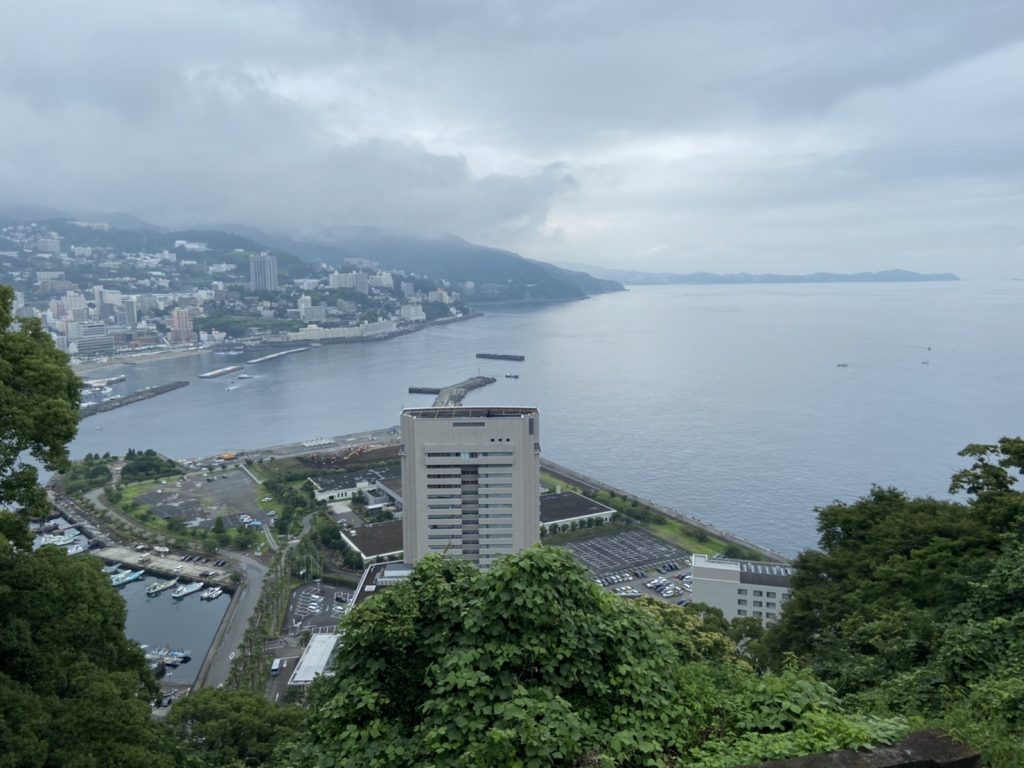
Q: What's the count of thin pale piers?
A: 2